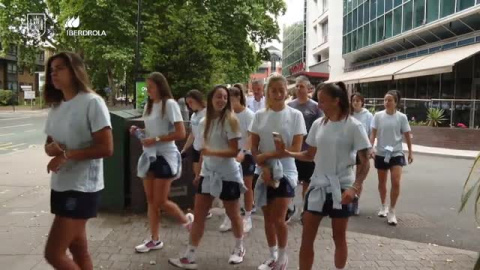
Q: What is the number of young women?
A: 9